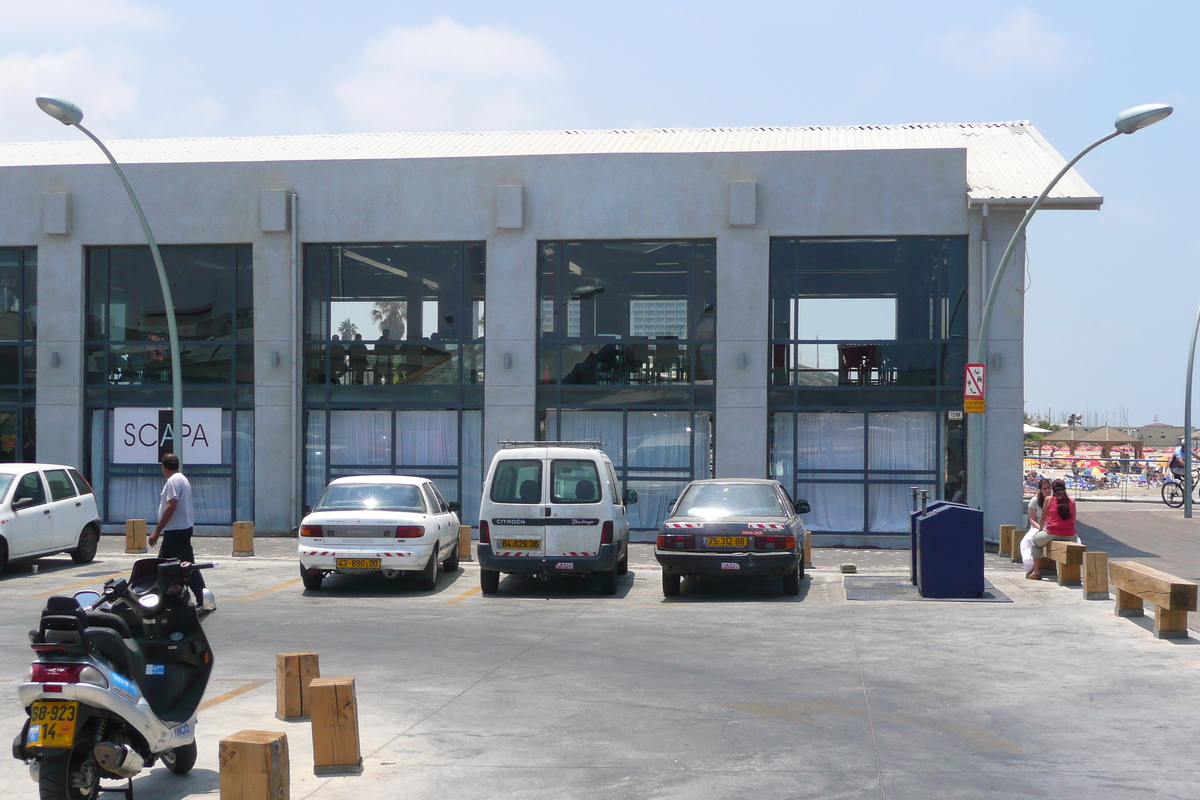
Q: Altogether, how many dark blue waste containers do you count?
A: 2